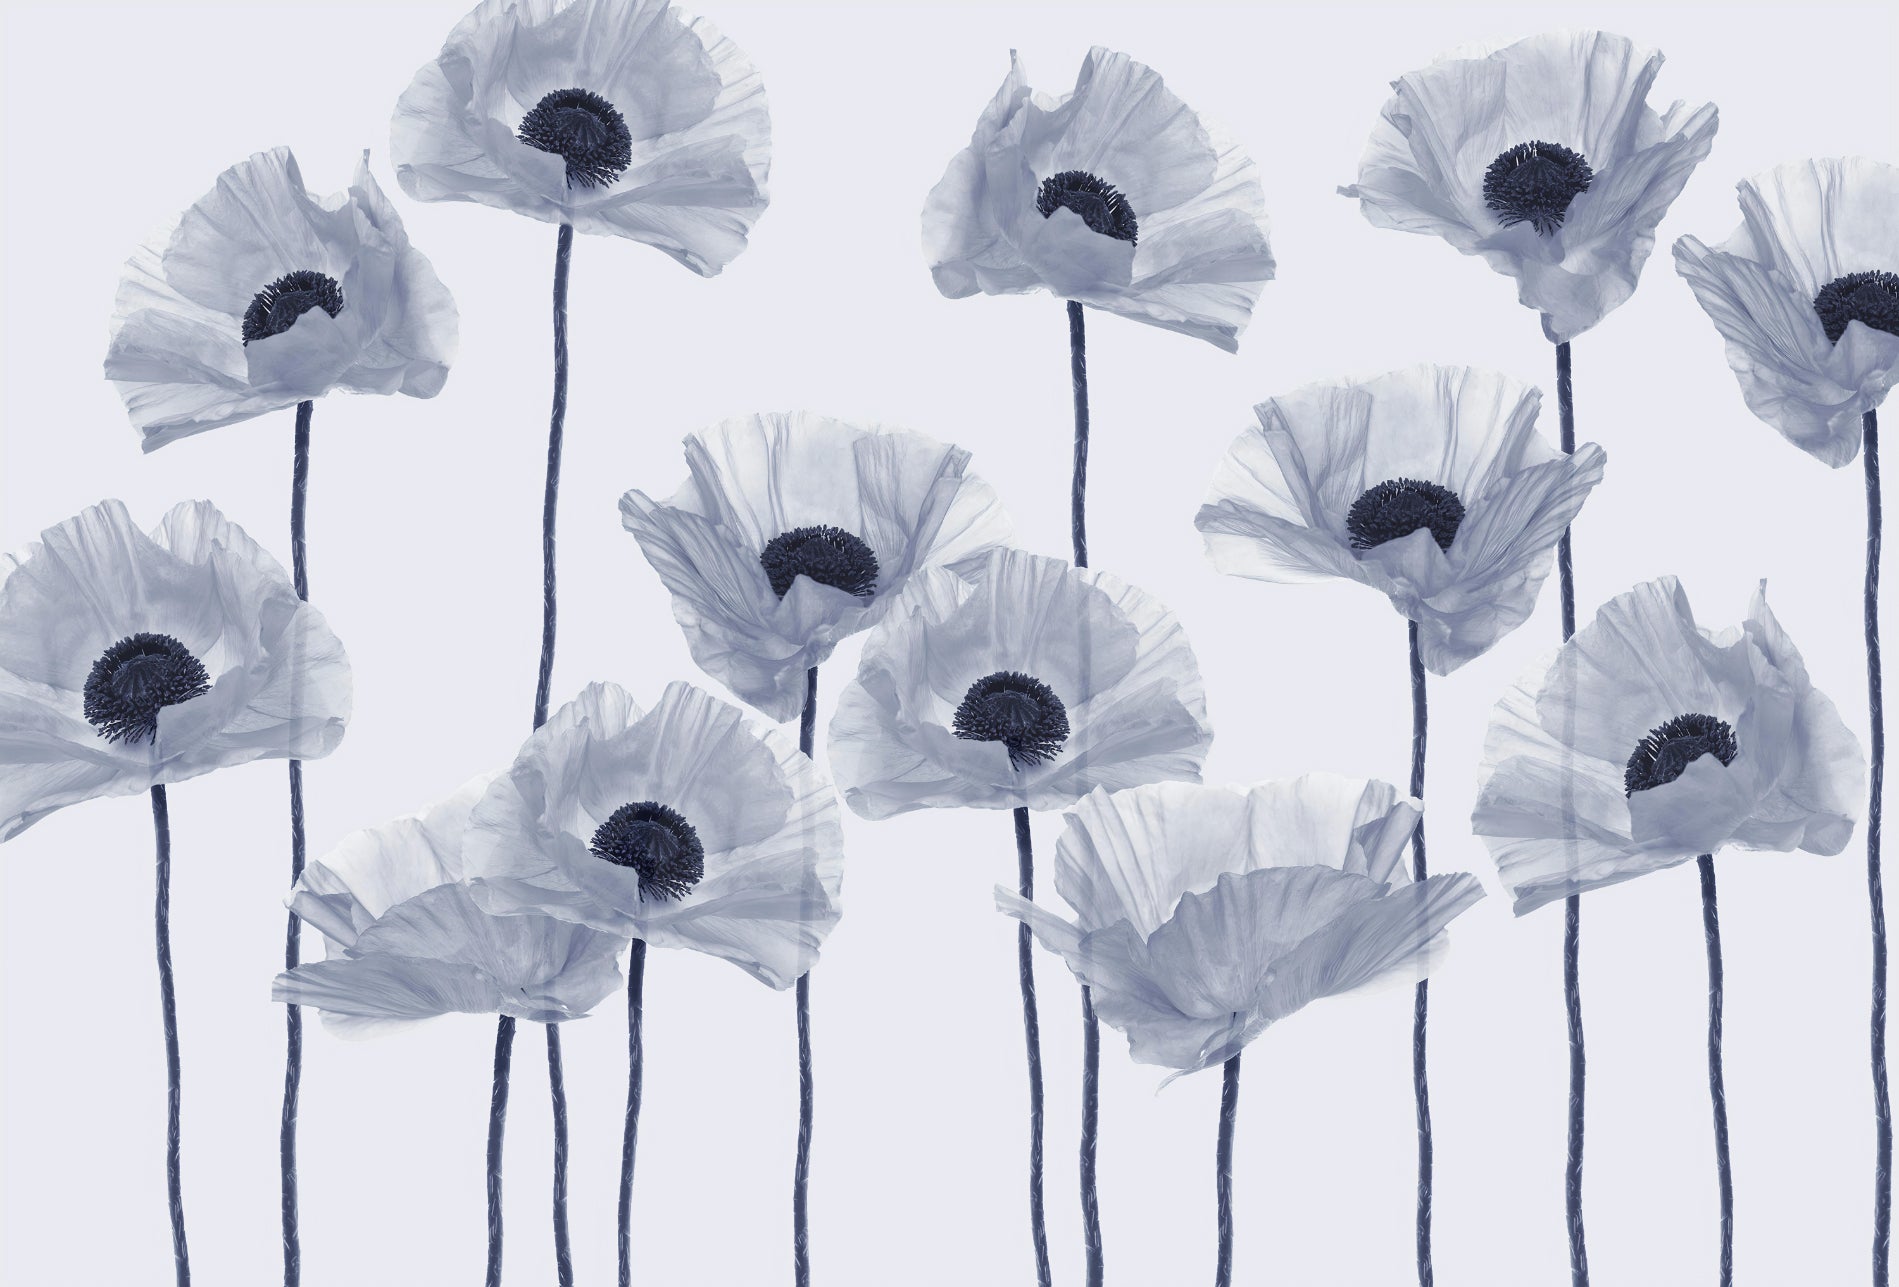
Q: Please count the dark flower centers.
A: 11